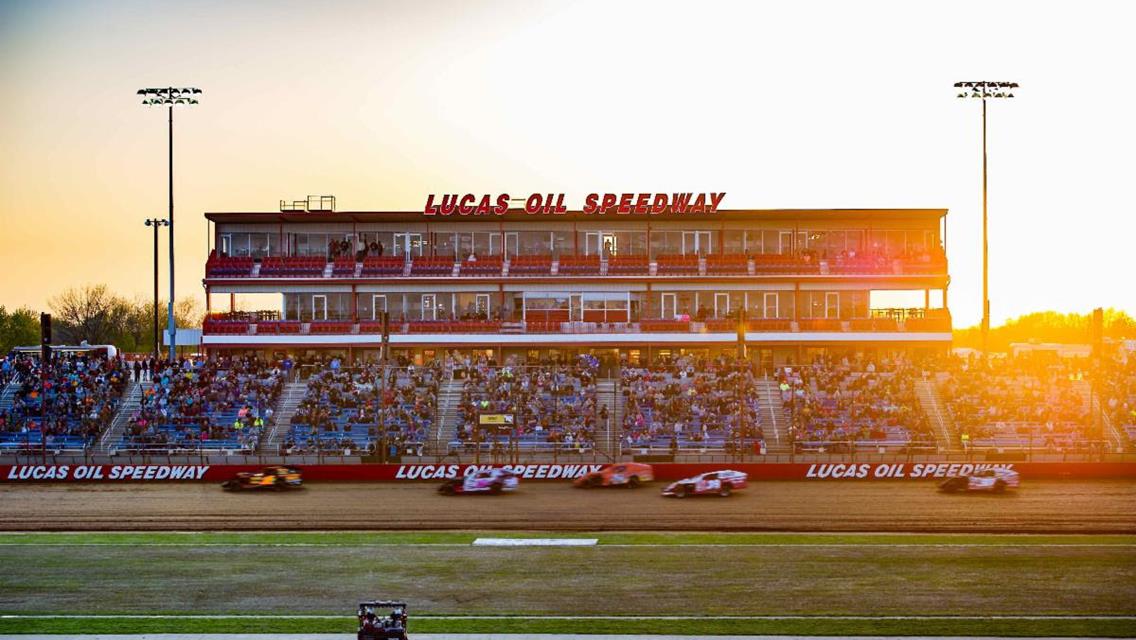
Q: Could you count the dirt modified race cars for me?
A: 5